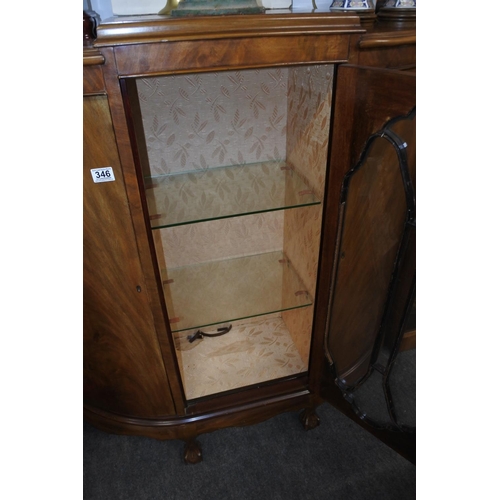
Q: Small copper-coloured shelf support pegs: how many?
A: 8